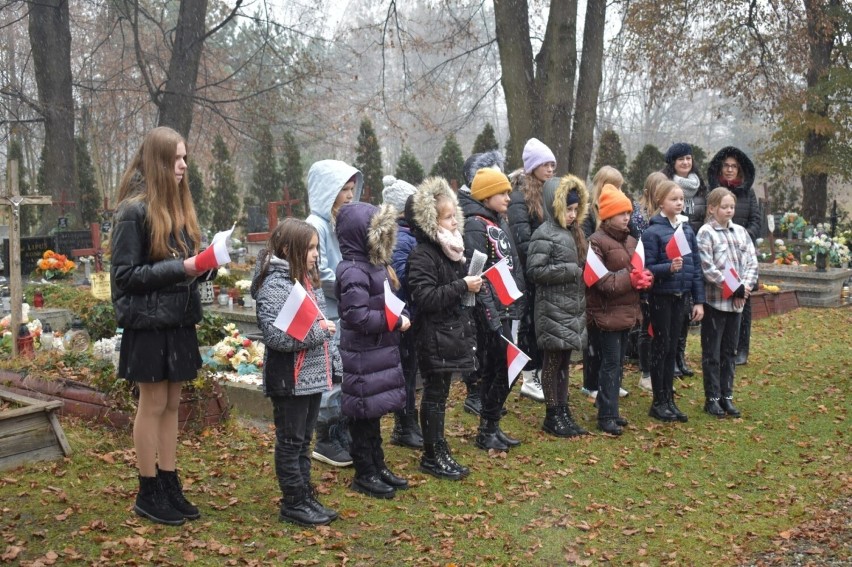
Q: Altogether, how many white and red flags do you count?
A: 9